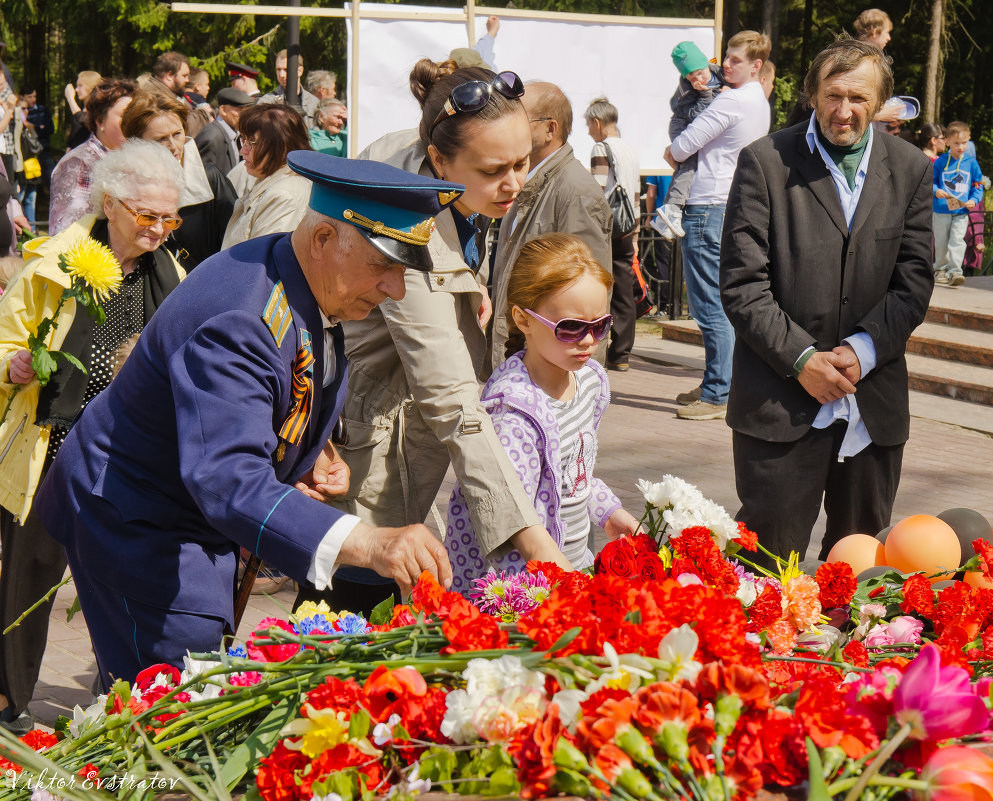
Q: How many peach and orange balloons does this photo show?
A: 3